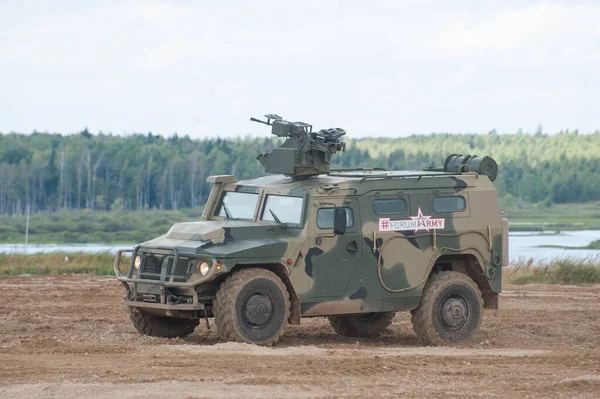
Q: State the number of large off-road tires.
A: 4